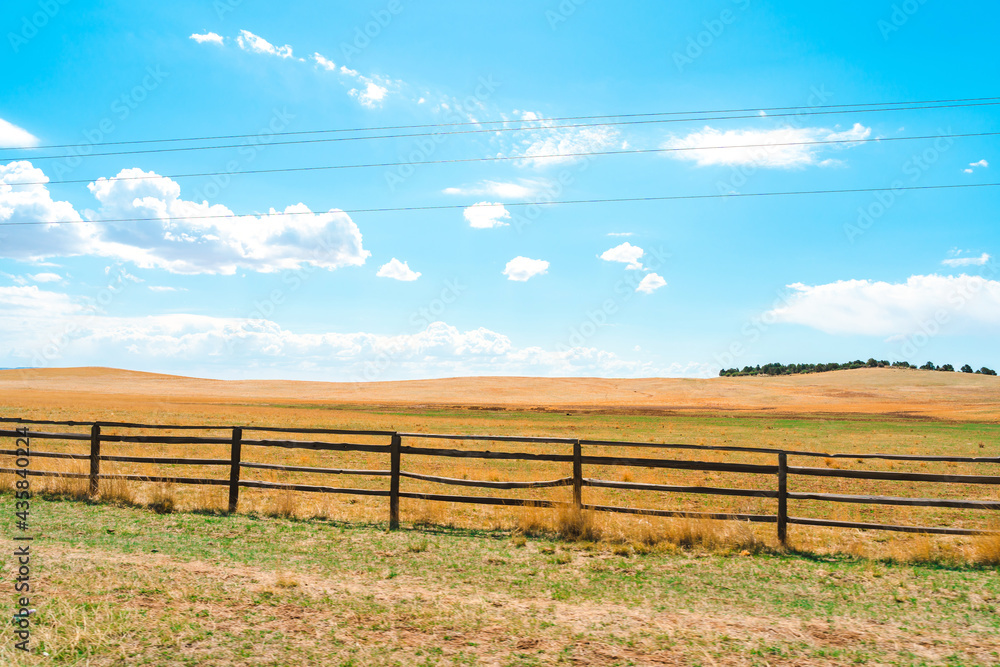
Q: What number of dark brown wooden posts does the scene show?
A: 5